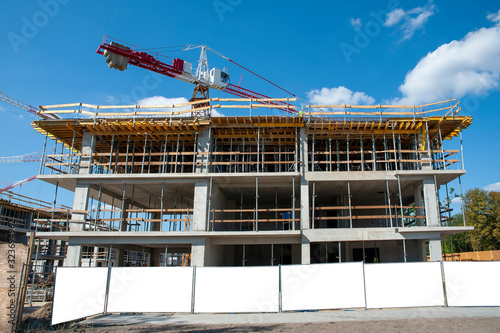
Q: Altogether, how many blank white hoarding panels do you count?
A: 6